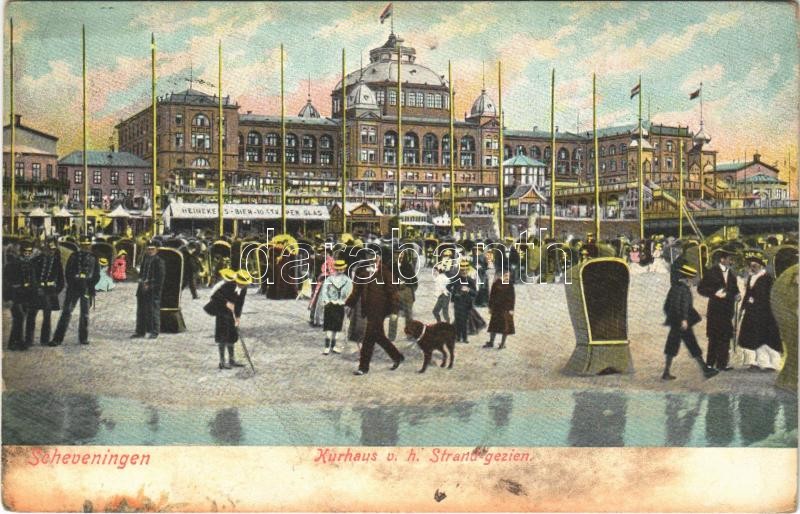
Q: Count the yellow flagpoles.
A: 13